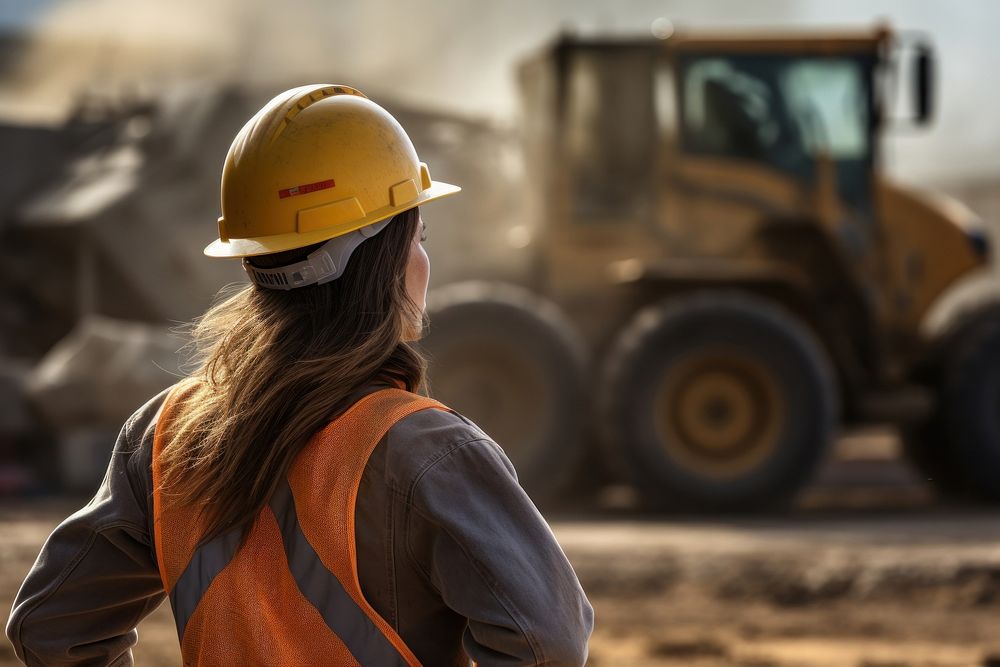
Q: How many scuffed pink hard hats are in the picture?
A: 0